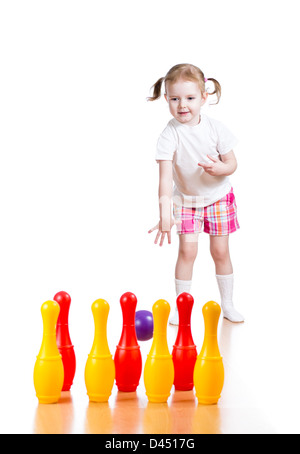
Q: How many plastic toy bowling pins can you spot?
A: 7